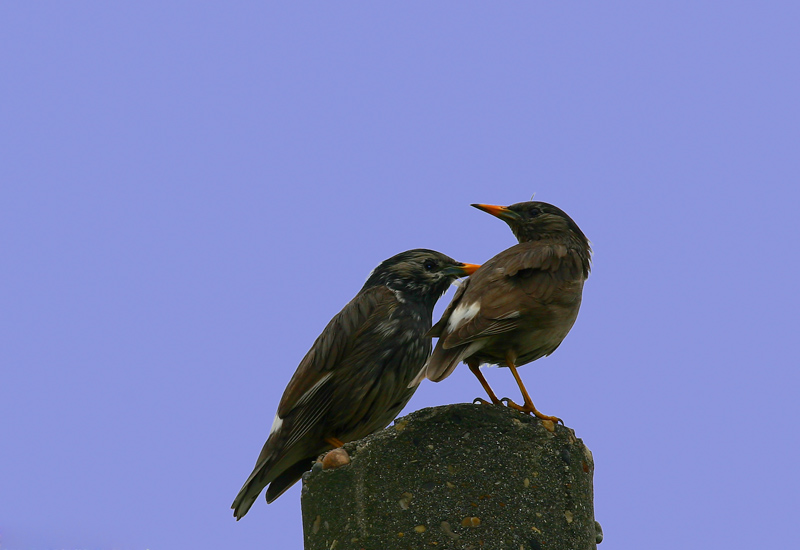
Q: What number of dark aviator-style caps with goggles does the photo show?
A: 0